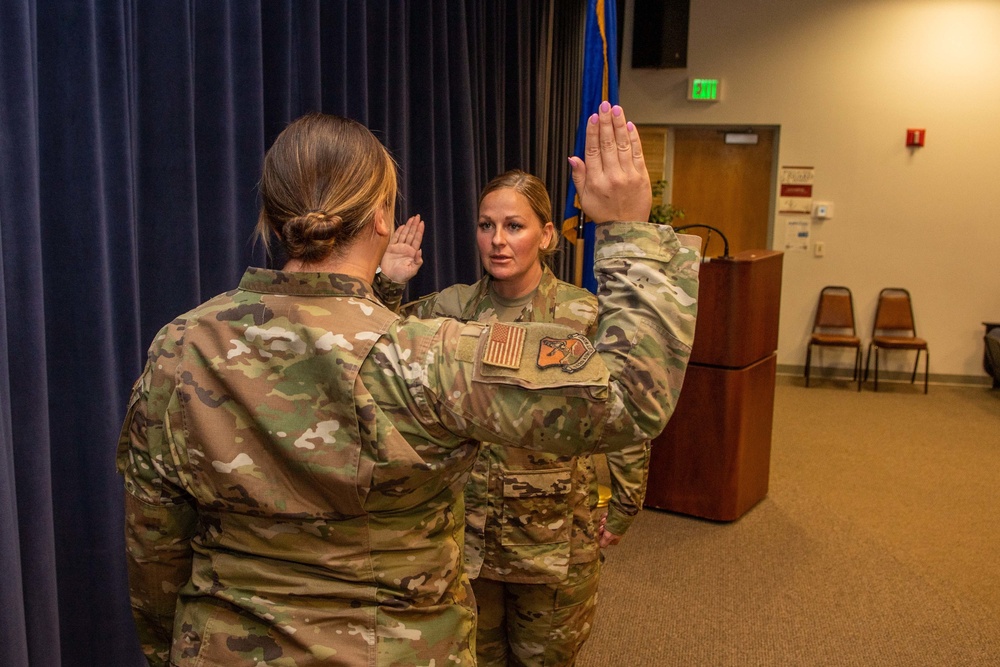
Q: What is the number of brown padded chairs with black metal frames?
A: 2